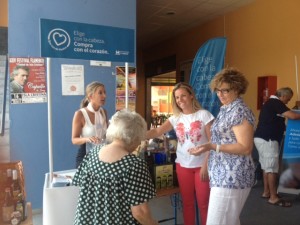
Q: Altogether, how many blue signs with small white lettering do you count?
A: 3